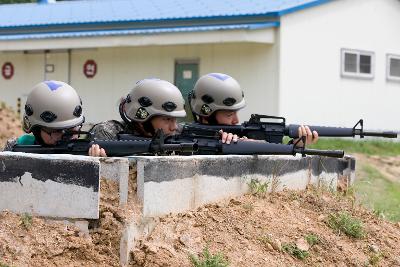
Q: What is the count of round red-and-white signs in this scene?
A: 2